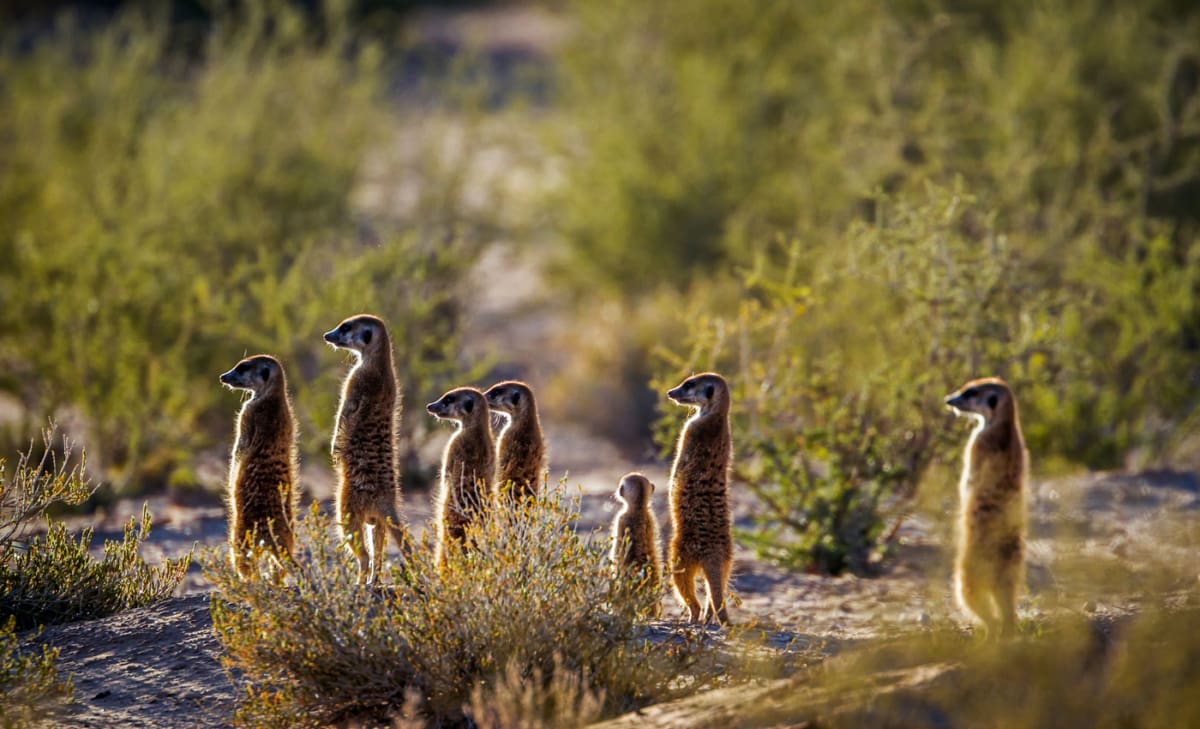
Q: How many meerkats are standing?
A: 7